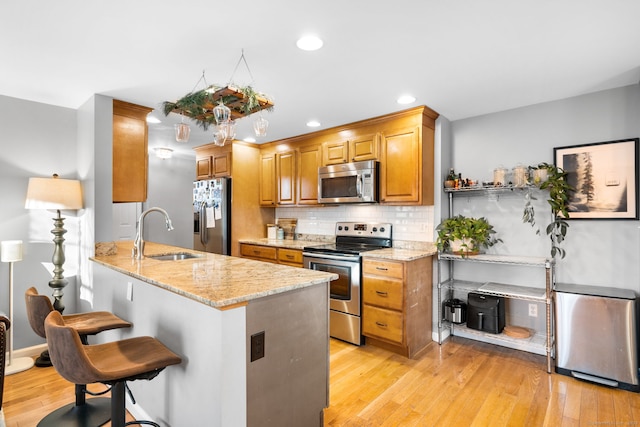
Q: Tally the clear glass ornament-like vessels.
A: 5